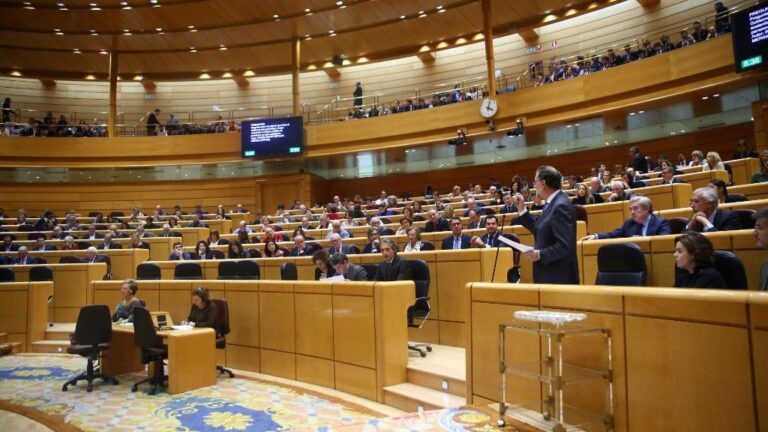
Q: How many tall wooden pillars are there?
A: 3